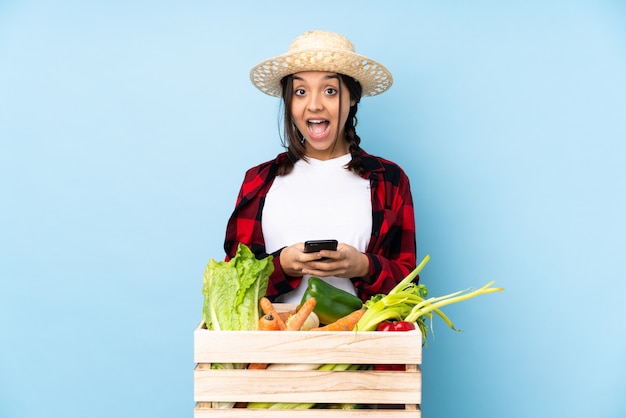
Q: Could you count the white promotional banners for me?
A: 0